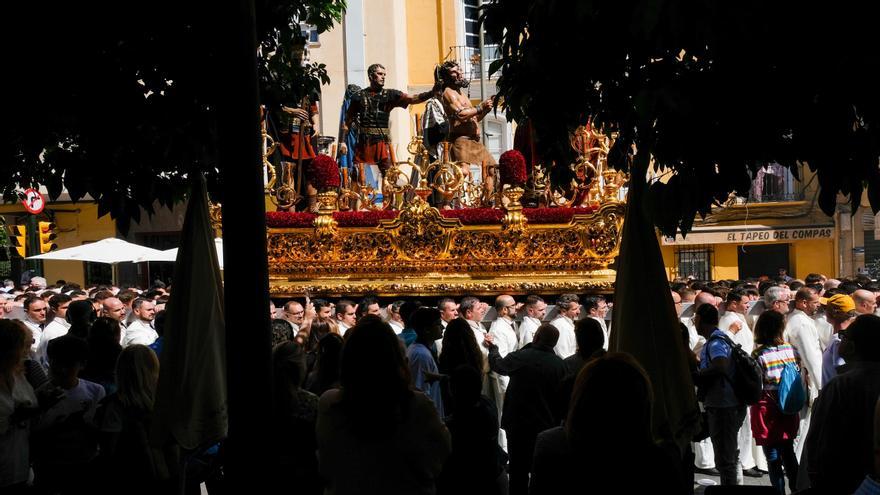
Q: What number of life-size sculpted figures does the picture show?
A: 3